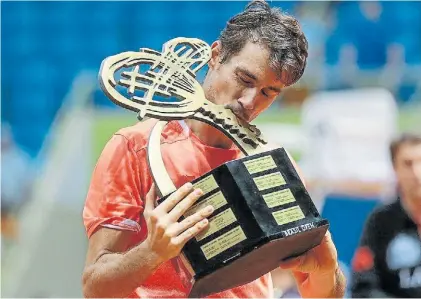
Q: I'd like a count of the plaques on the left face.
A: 4